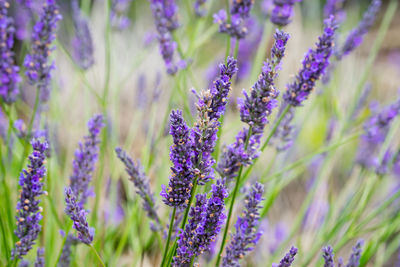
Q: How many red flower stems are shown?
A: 0